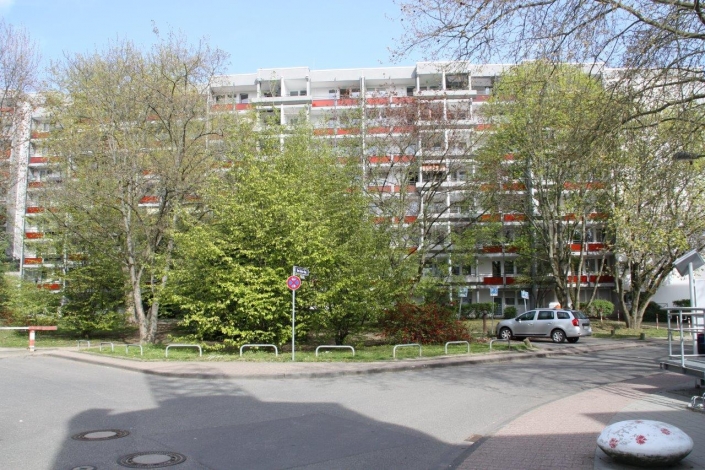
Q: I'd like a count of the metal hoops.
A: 9